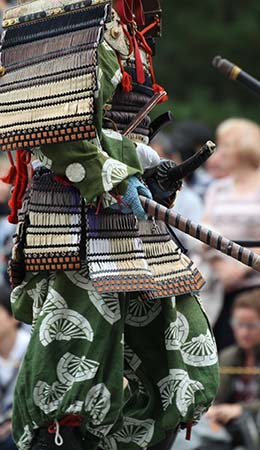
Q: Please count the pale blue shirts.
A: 1